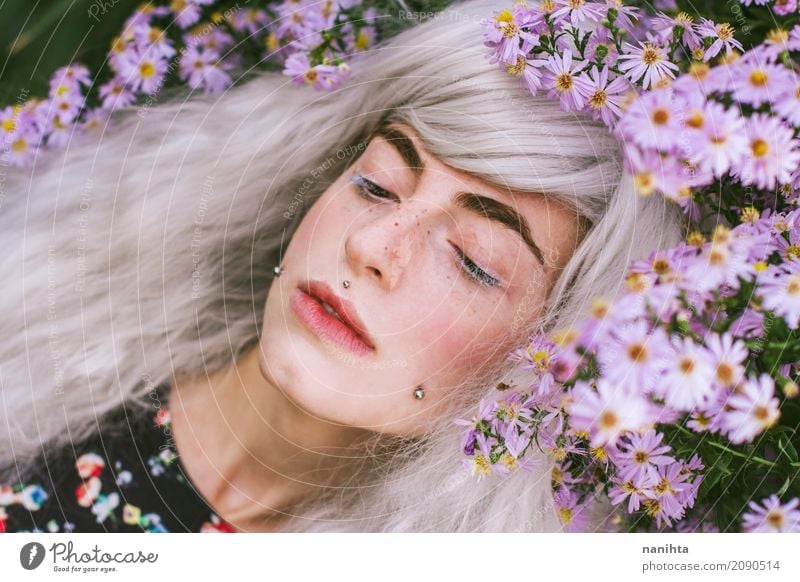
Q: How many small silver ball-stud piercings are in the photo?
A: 3